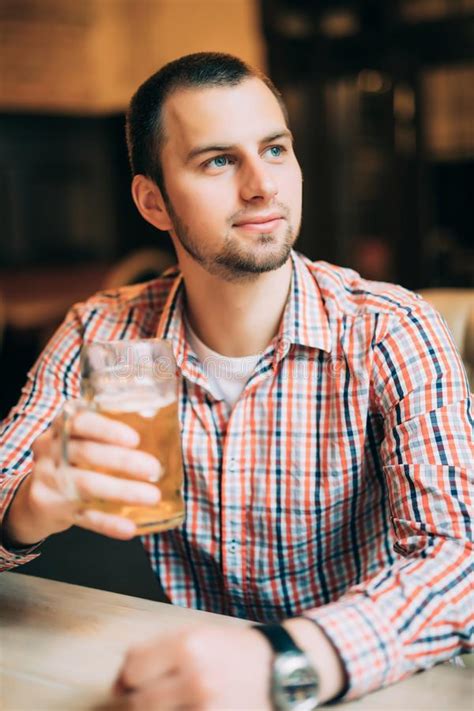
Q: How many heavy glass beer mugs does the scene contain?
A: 1